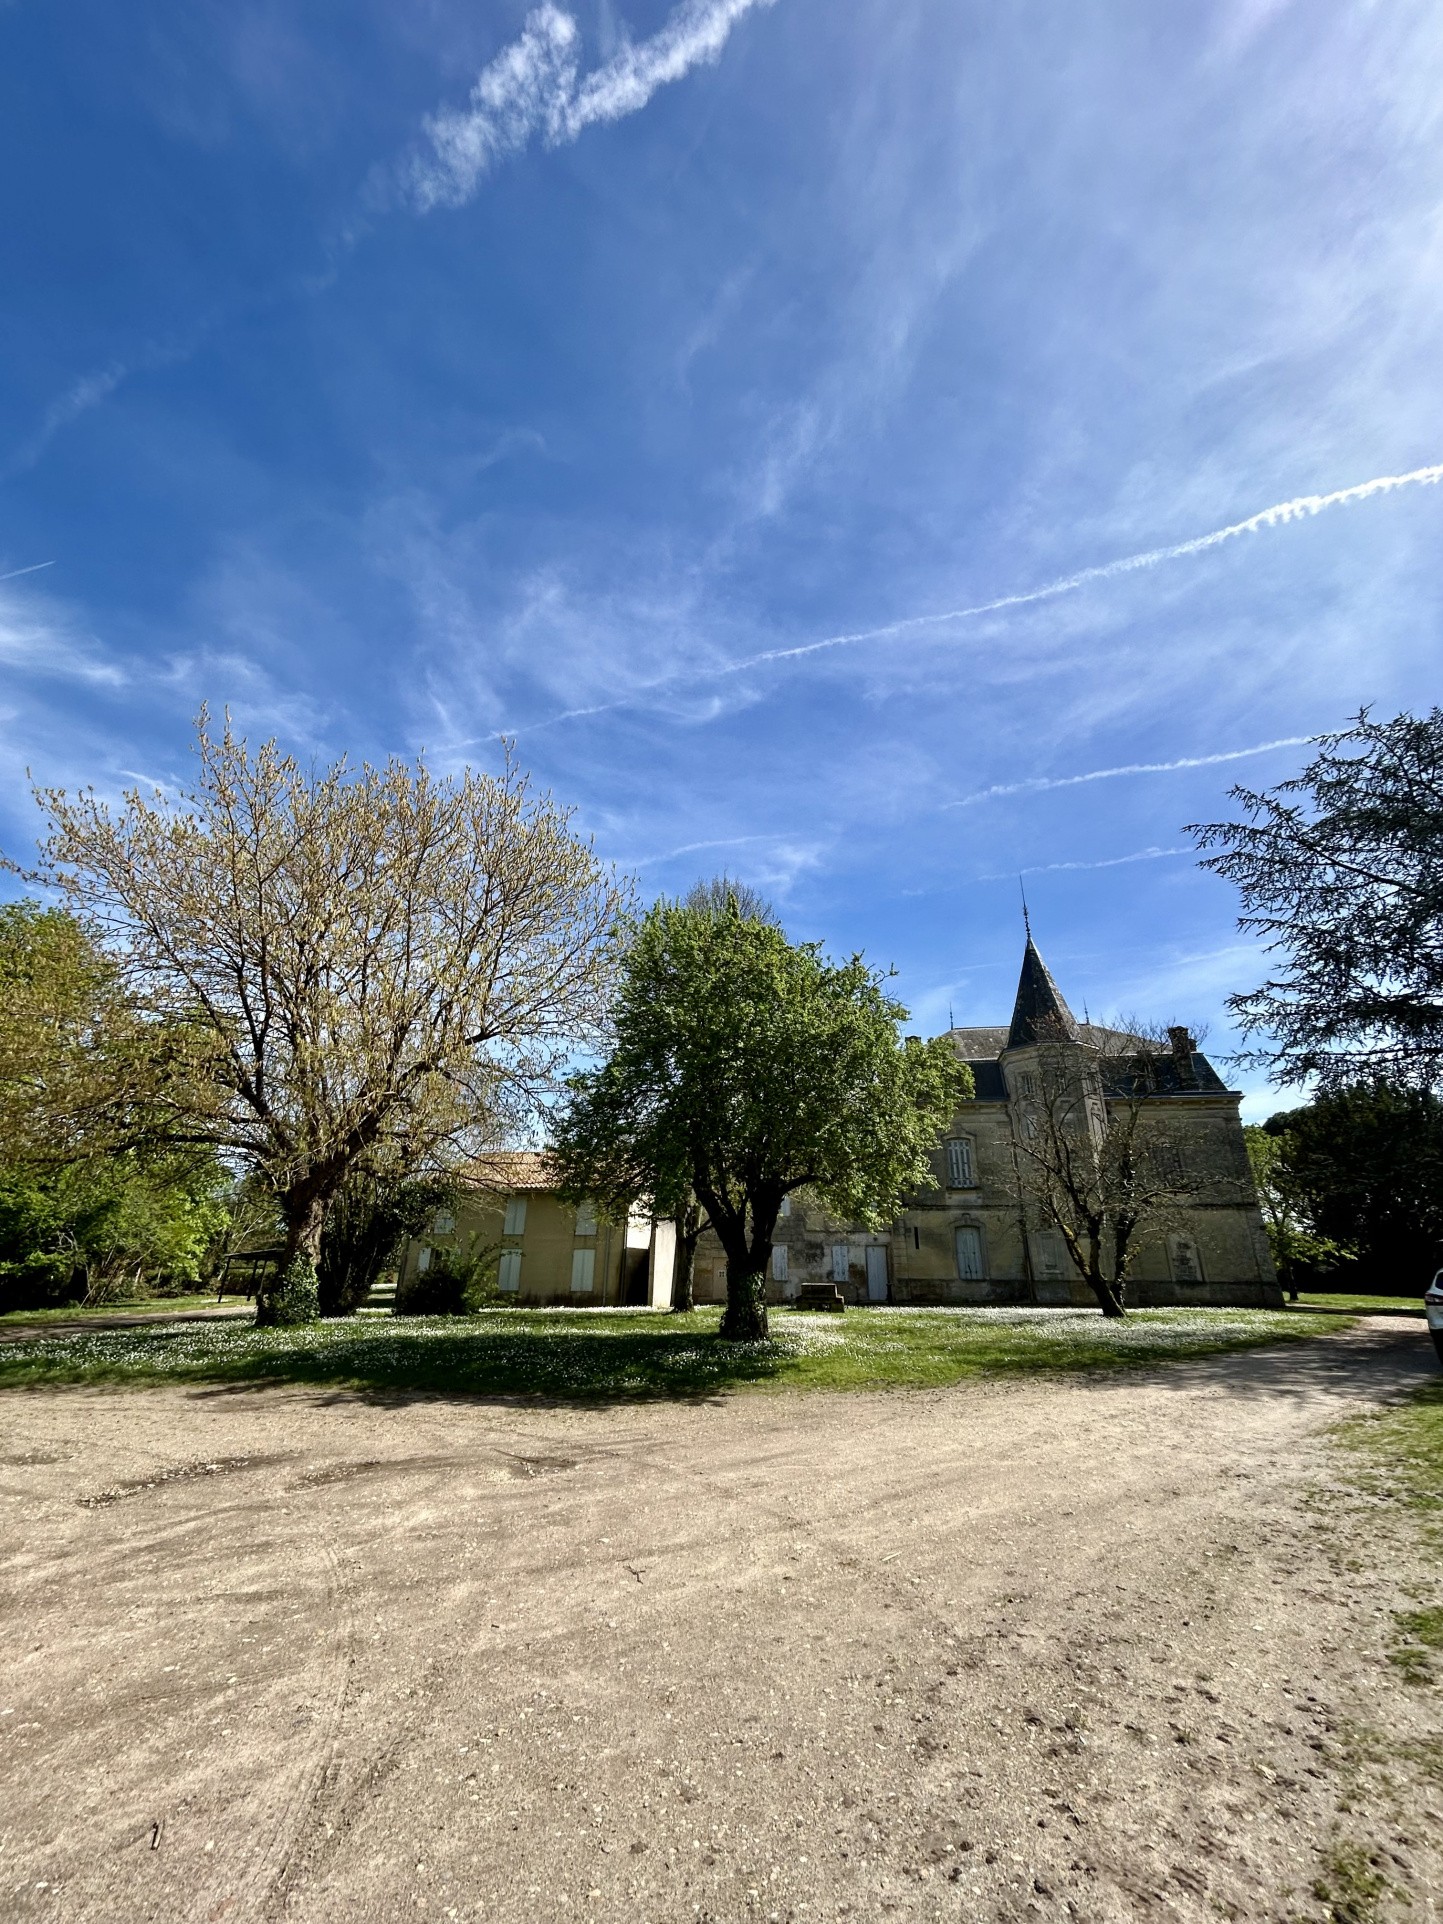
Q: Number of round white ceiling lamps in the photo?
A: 0